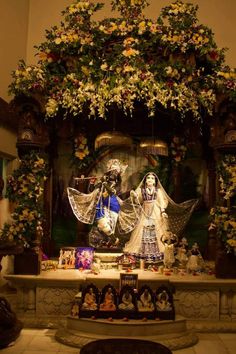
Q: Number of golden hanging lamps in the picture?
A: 2